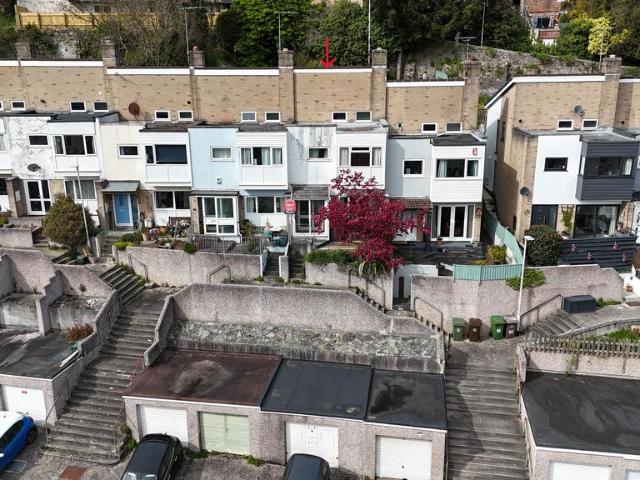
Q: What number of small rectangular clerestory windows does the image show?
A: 14